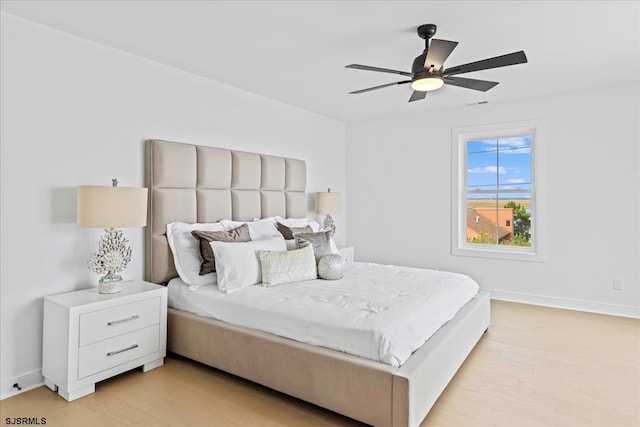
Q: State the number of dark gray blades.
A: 6